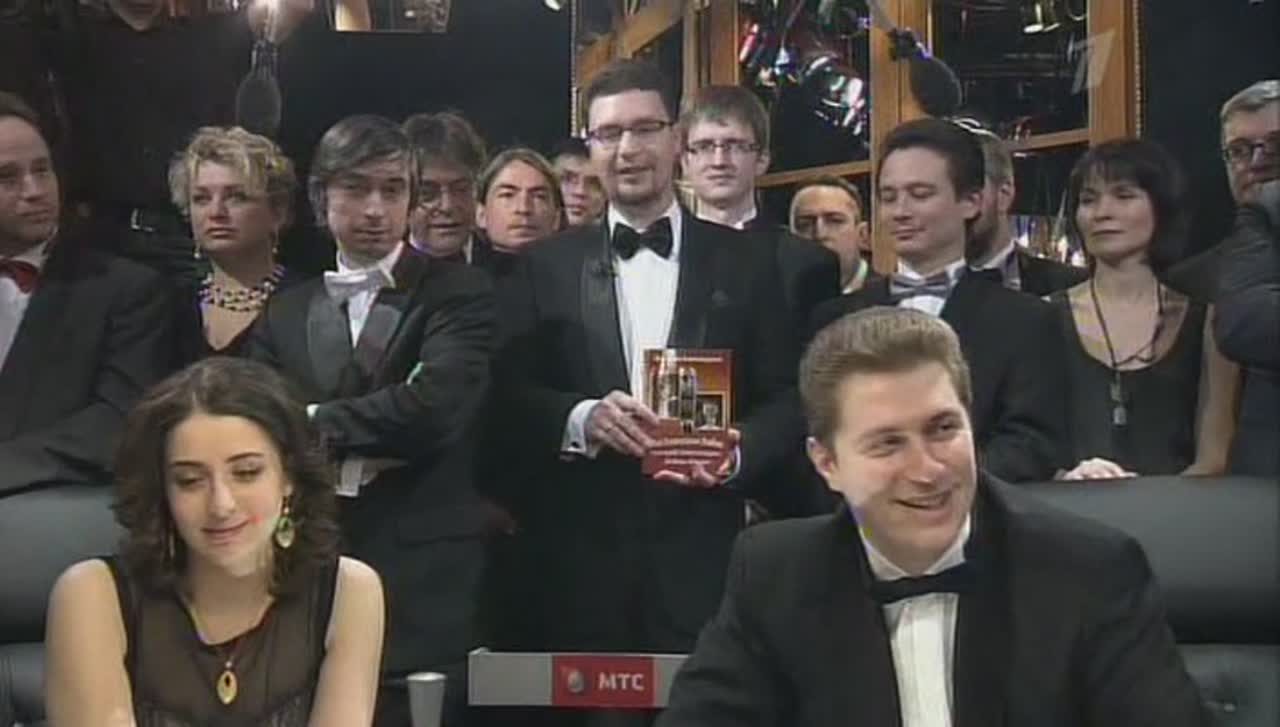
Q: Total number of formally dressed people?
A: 15